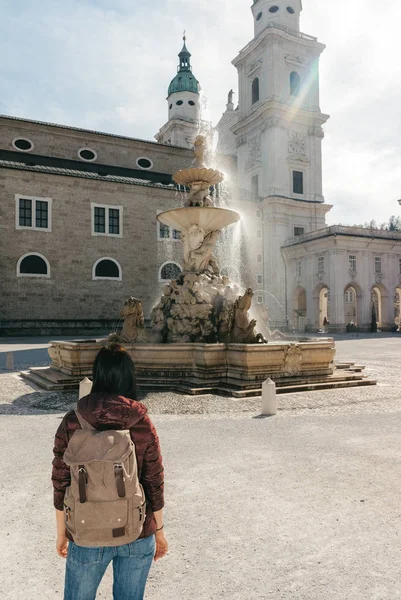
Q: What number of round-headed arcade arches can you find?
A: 5